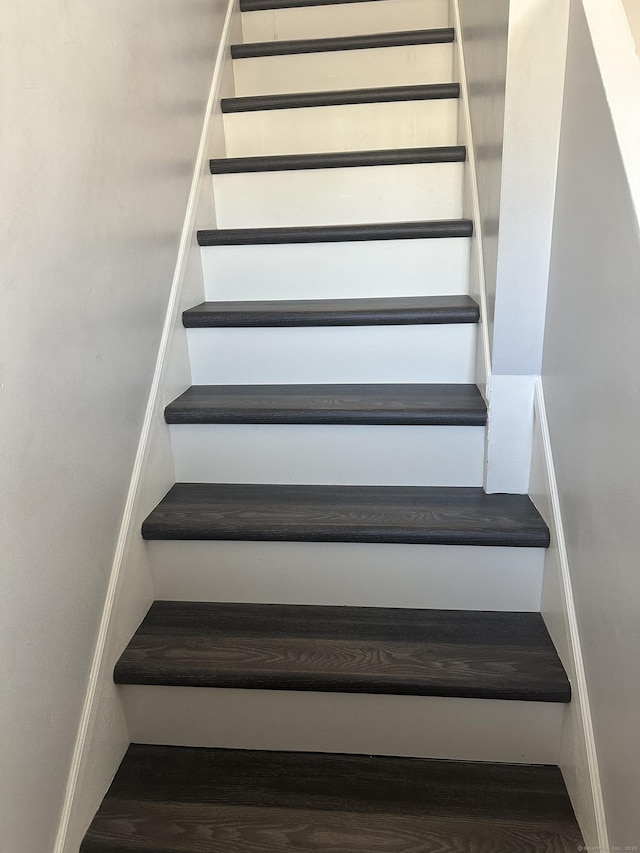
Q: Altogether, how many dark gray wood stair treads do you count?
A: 10